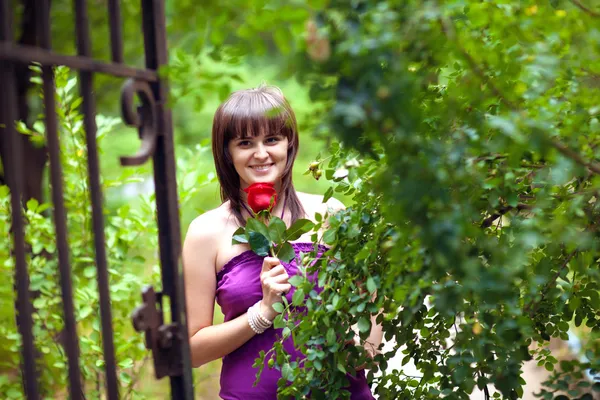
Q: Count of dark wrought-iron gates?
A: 1